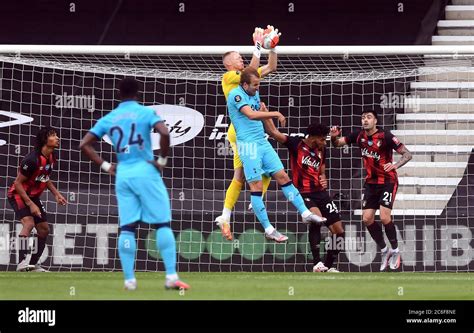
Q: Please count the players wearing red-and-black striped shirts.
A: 3